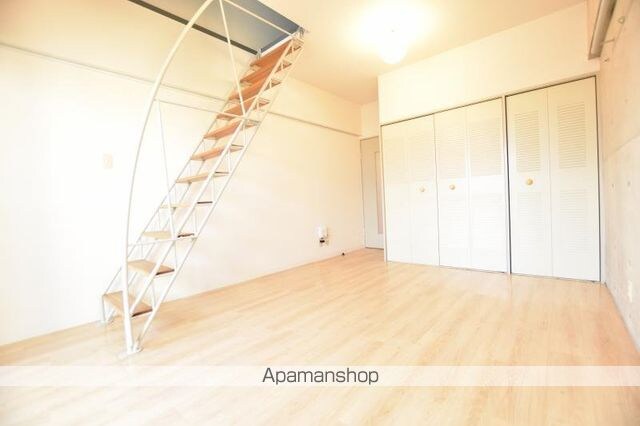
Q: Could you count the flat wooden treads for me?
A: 11